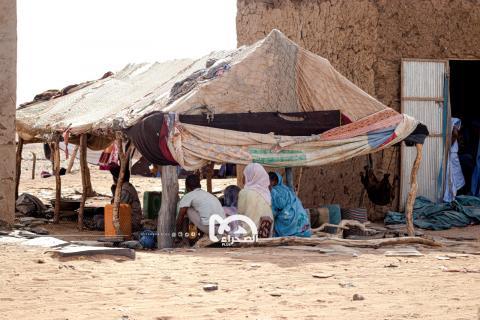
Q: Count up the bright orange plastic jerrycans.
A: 1